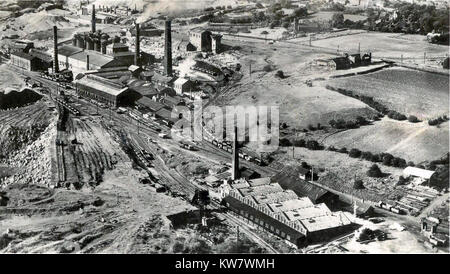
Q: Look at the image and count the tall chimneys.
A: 5